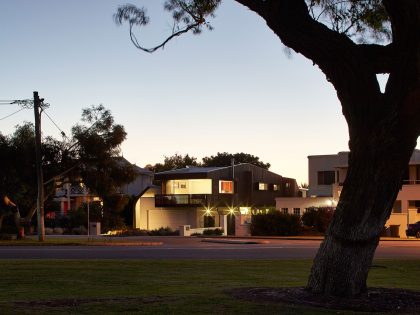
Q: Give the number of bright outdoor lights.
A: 2